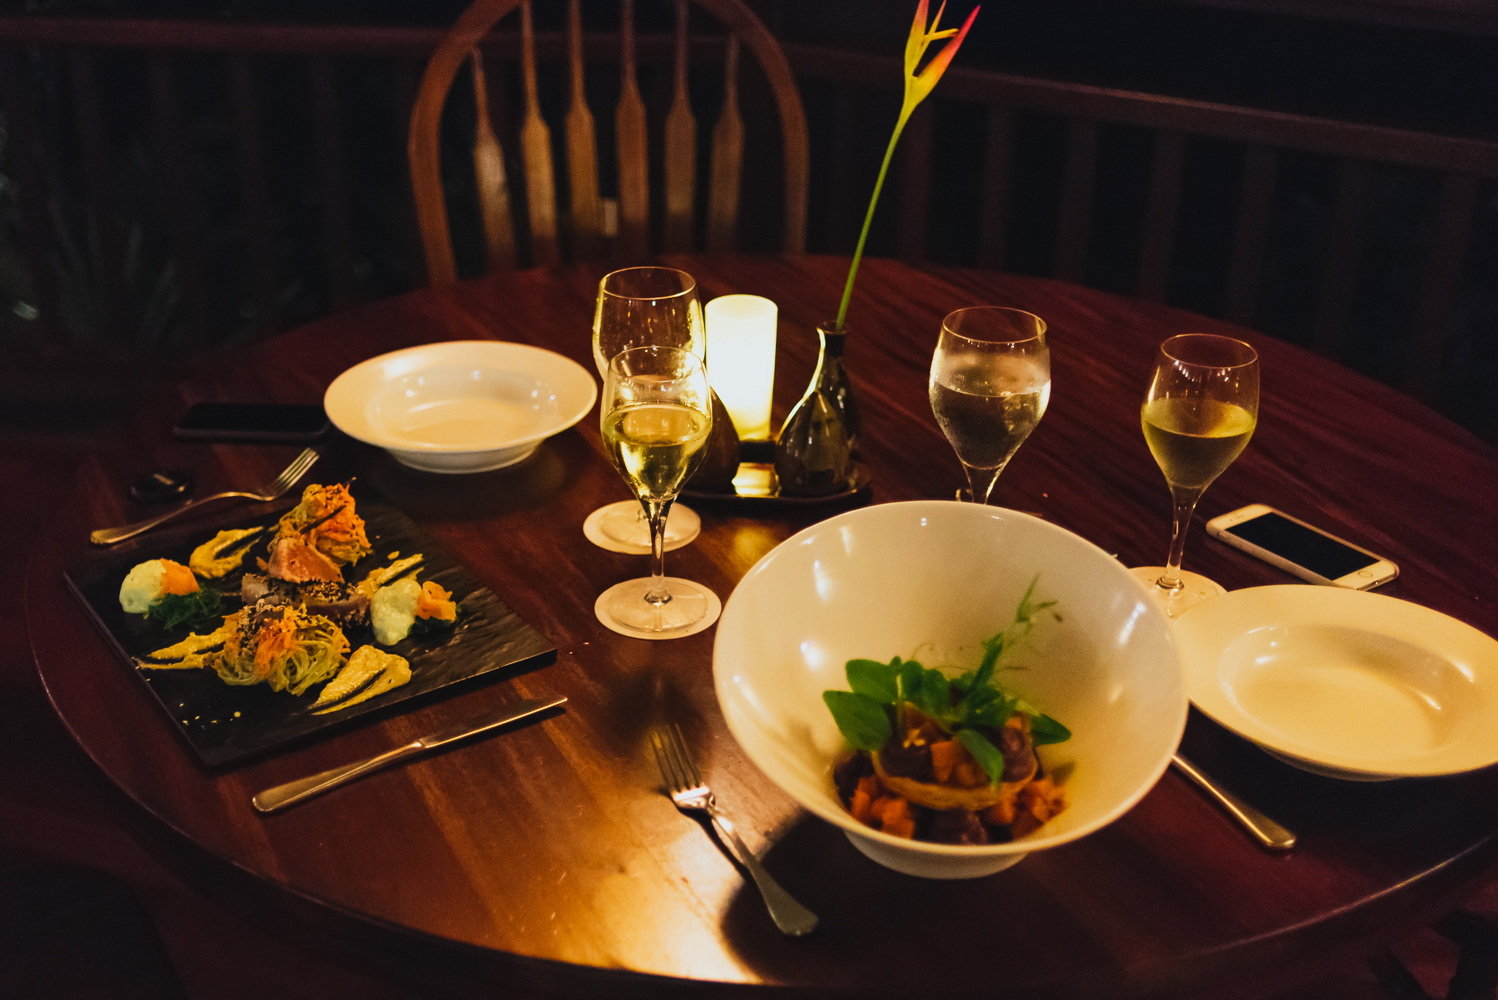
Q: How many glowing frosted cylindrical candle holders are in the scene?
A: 1